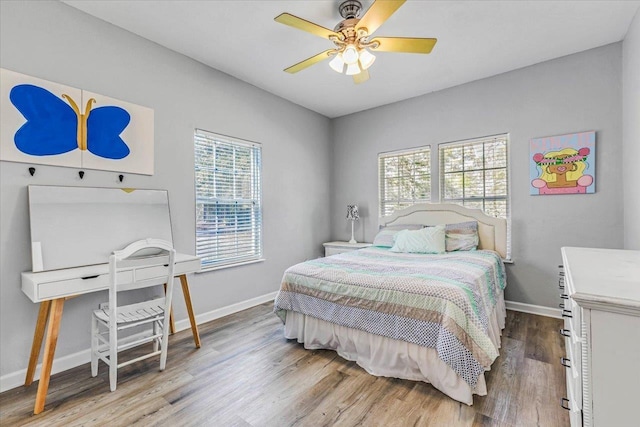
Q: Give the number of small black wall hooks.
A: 3